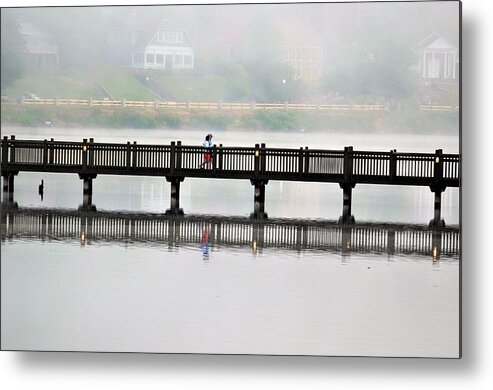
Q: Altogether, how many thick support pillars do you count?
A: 6